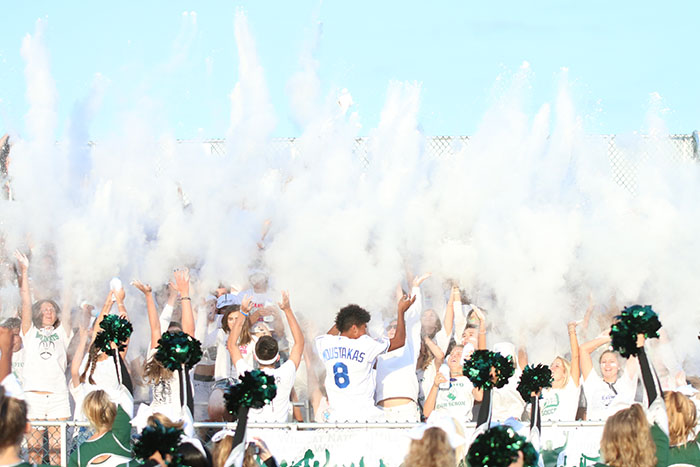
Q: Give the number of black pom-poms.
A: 8